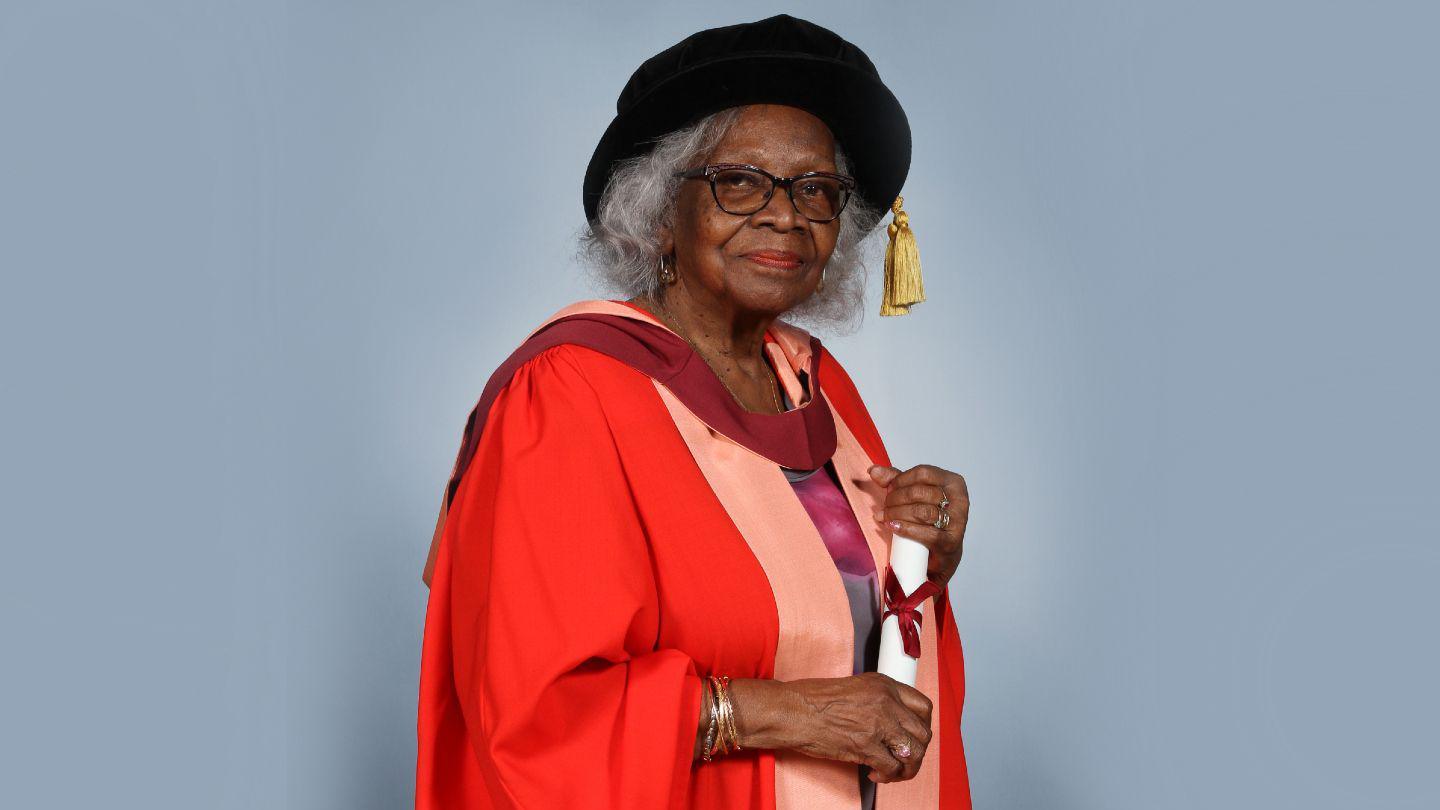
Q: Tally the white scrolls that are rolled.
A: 1